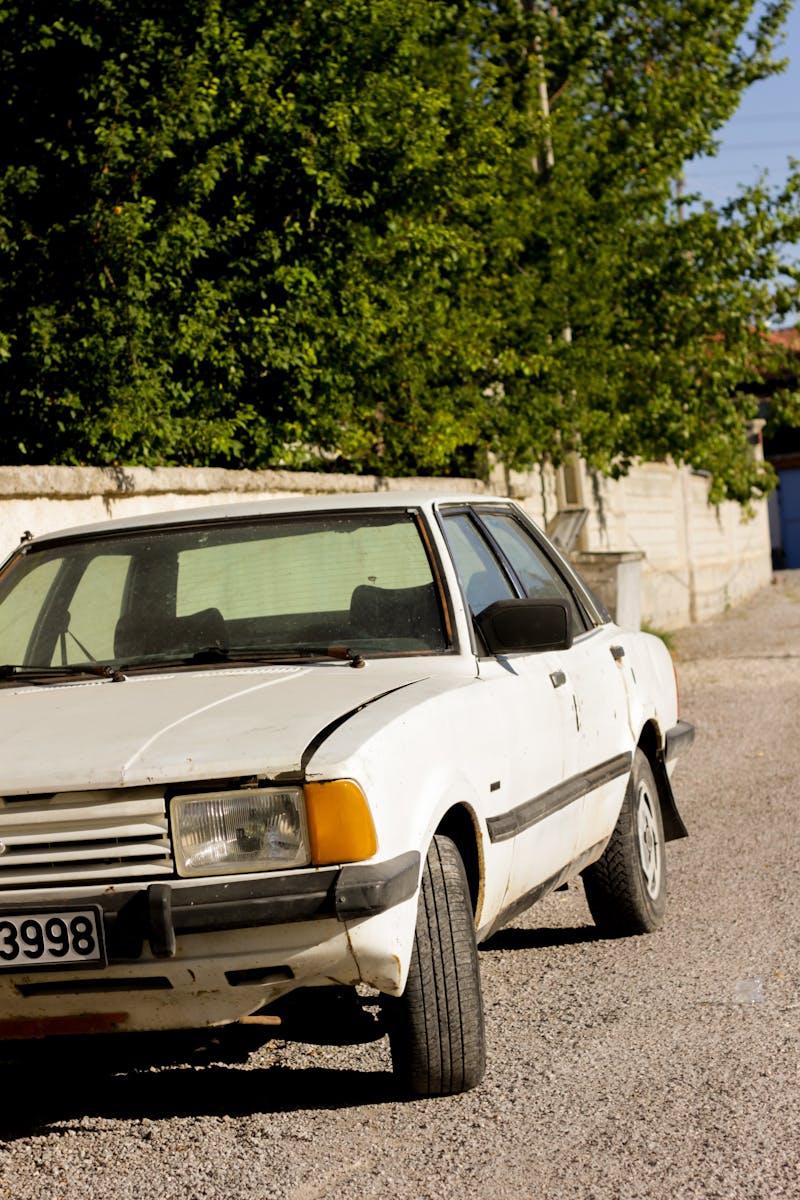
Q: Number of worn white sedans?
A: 1